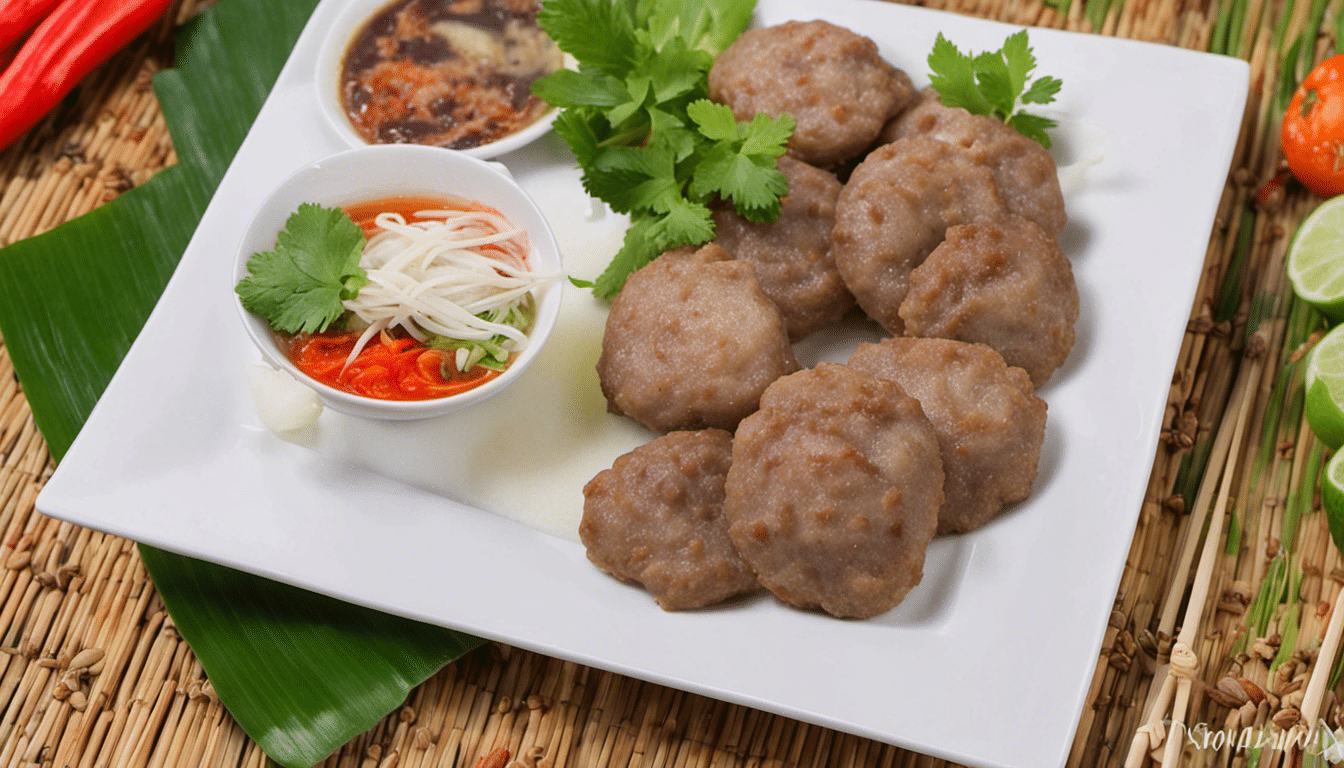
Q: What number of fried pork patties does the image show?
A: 9